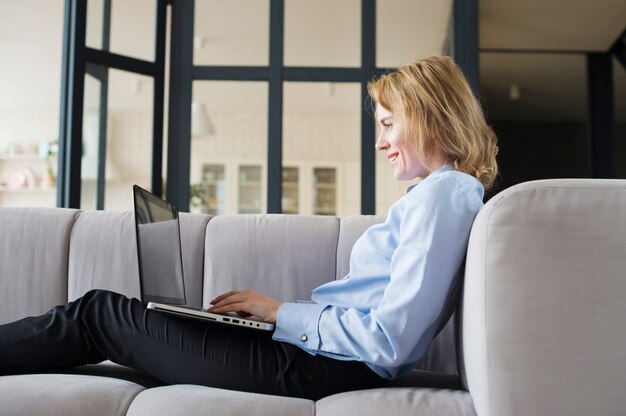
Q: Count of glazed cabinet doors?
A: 4